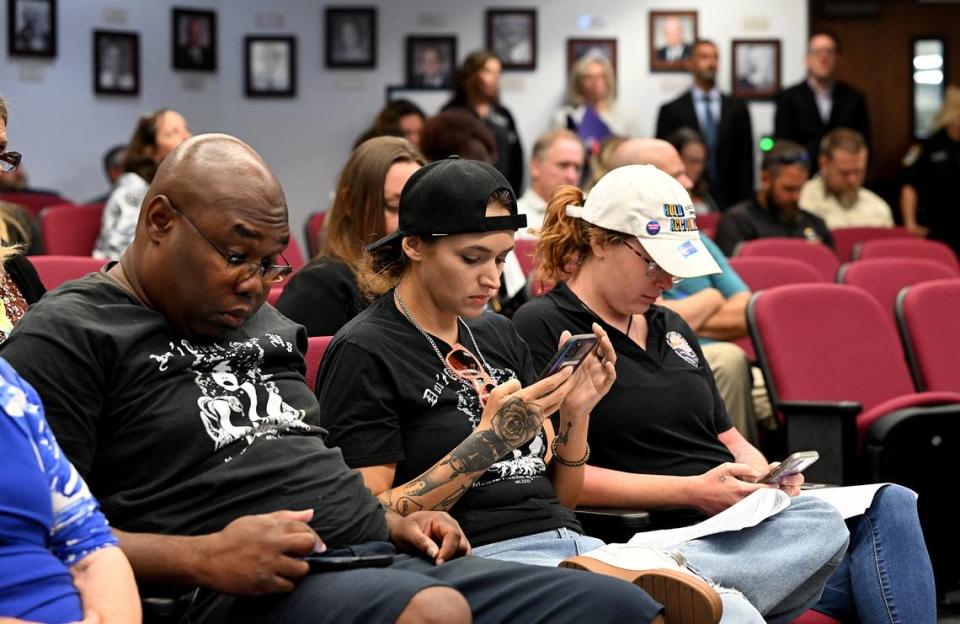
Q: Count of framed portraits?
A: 10